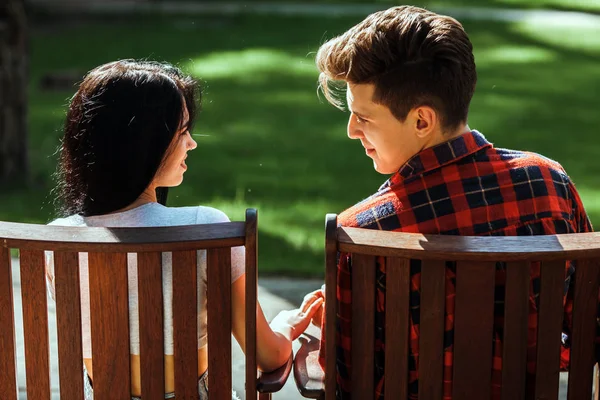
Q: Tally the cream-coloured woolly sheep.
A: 0